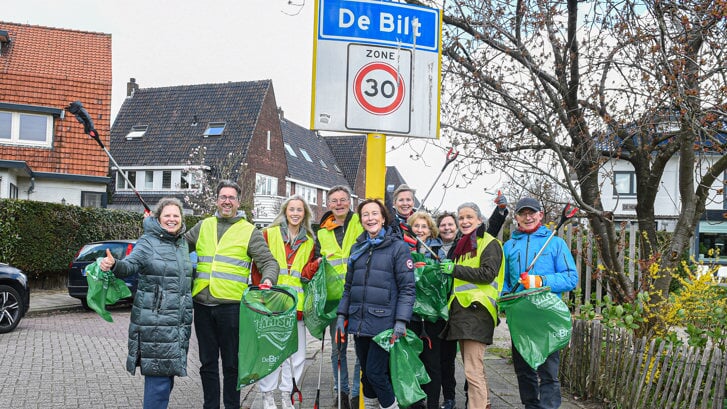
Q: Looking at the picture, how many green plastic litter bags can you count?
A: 6